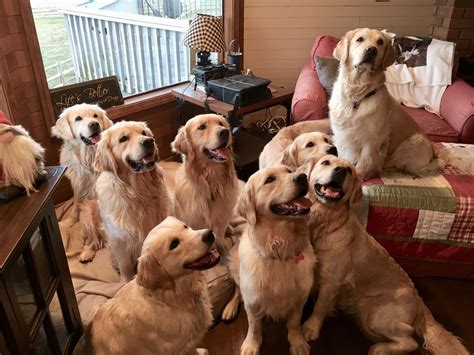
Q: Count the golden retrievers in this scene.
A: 8